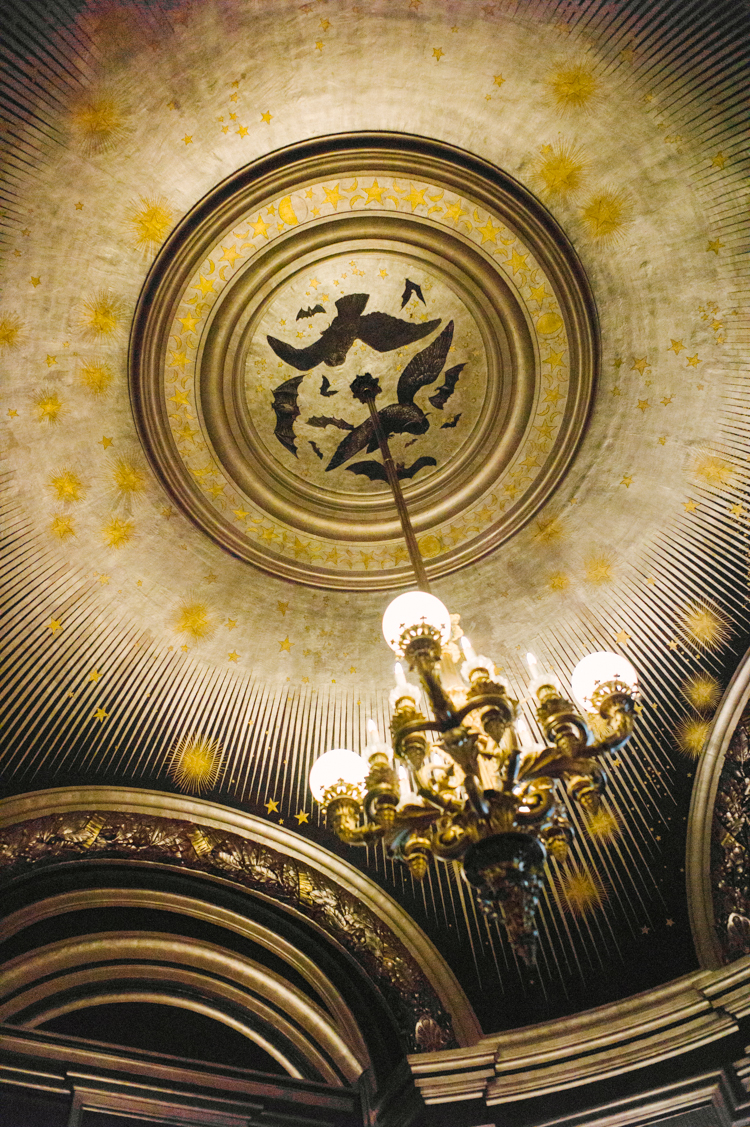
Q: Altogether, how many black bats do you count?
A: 10